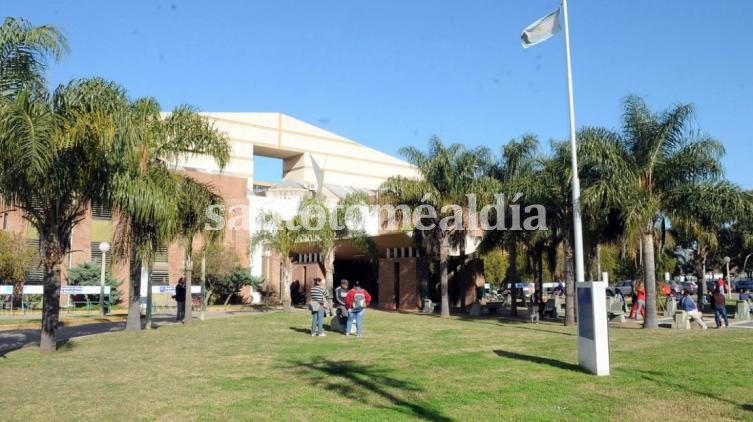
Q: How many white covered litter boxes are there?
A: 0